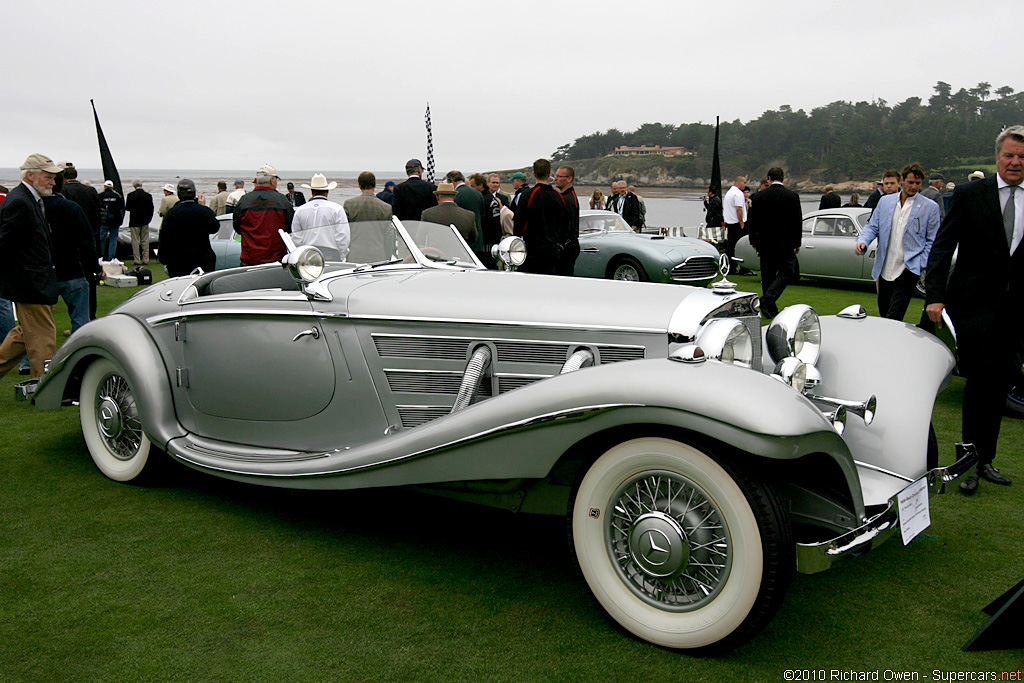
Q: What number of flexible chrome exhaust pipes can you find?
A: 2